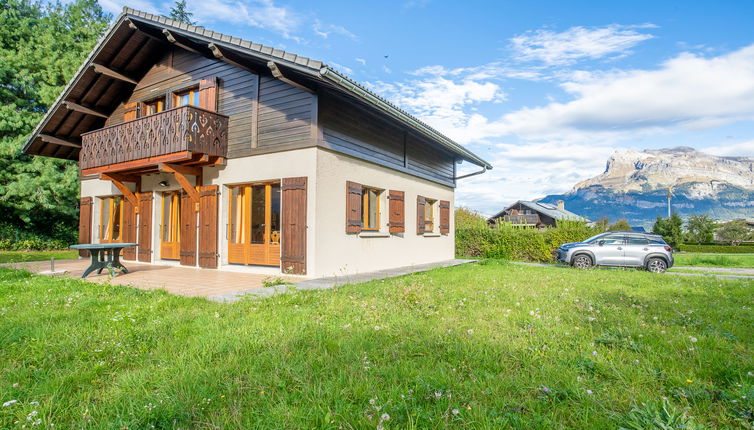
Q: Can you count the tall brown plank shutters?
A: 6